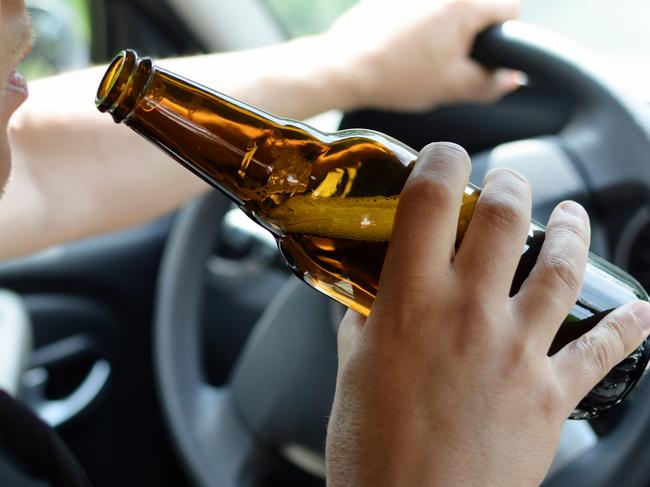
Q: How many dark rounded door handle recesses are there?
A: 1